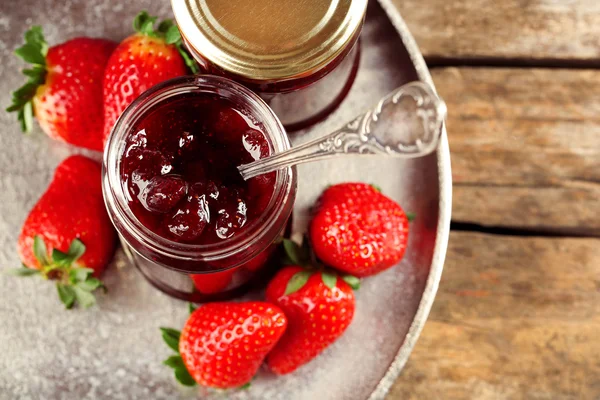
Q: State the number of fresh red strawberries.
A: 6